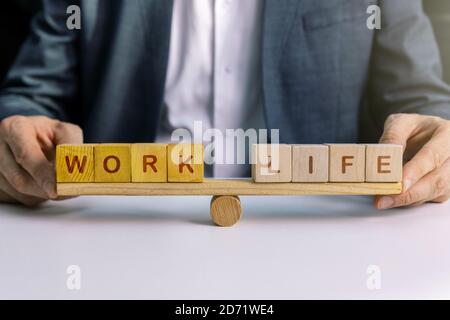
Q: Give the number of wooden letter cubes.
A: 8